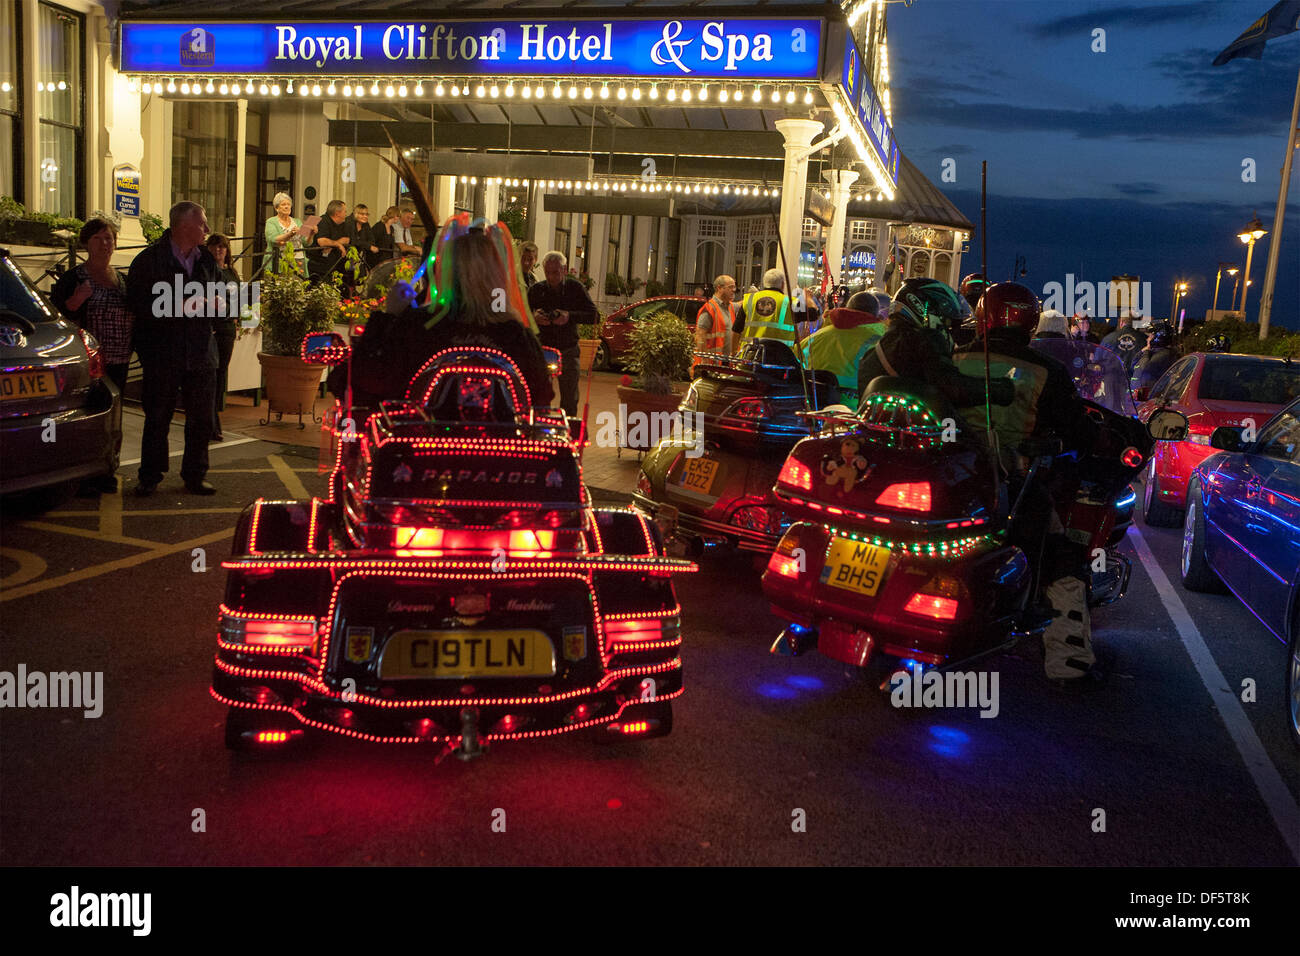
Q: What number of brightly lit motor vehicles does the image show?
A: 2